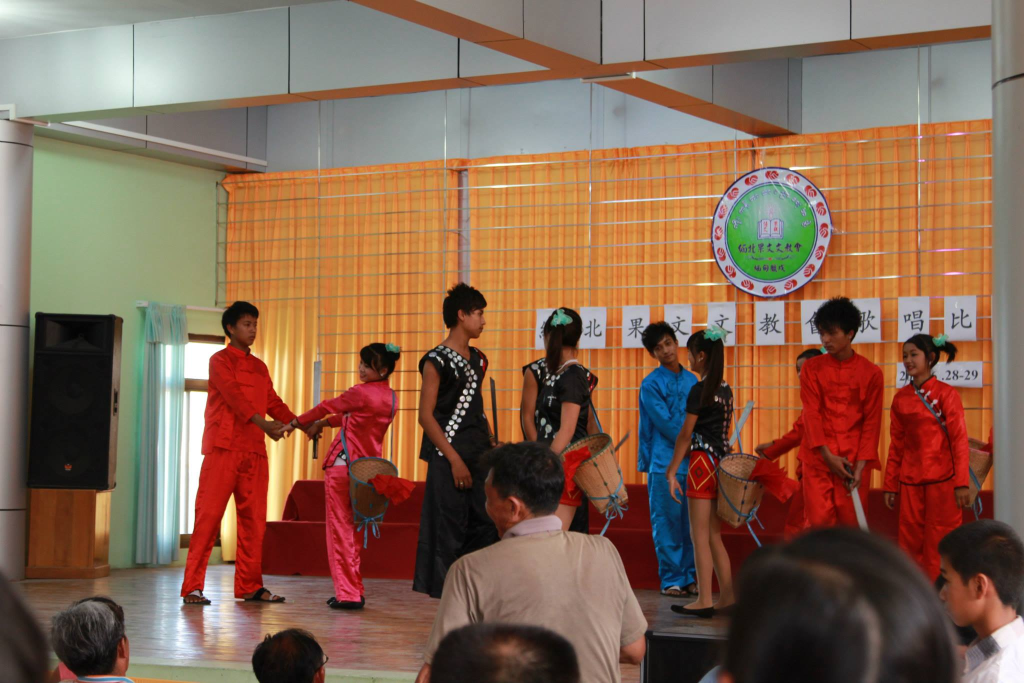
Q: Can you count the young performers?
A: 10